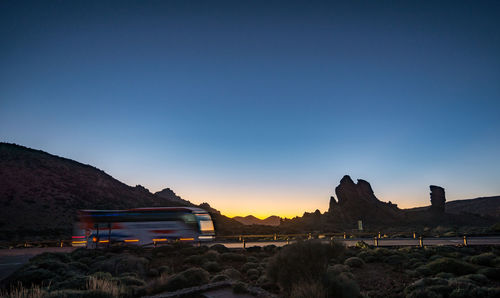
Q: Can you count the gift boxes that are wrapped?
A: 0